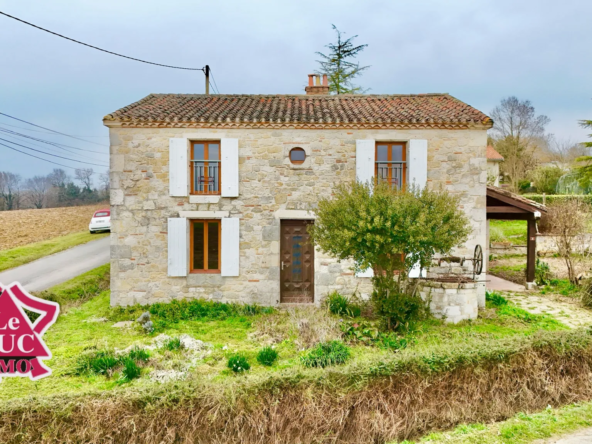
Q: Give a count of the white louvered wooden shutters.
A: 8